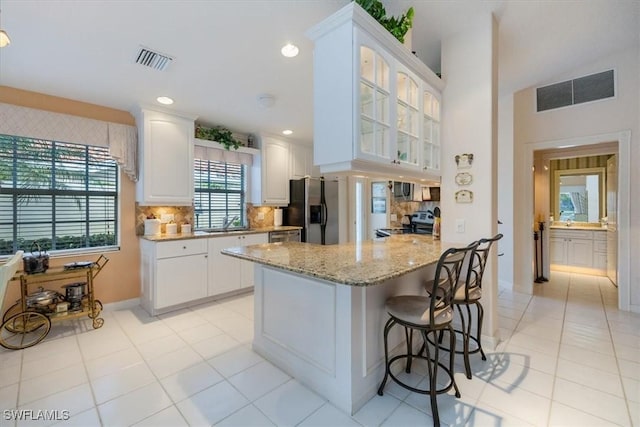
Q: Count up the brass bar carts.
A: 1